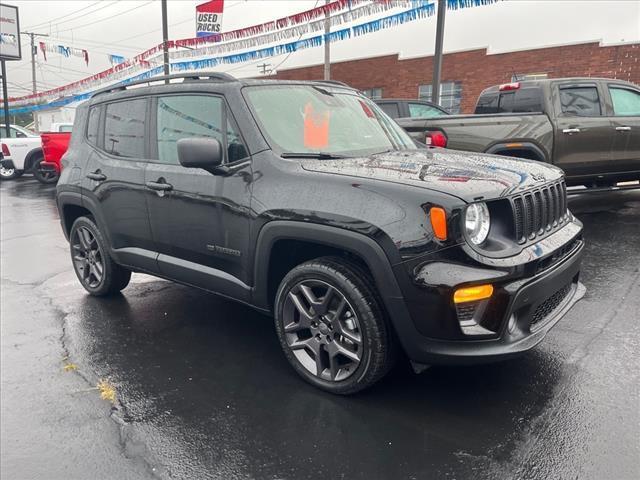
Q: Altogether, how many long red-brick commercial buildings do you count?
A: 1